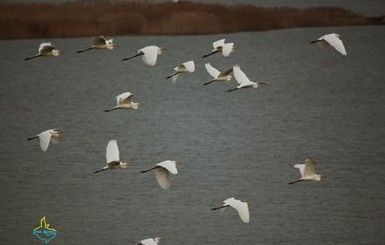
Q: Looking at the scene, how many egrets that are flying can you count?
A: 15